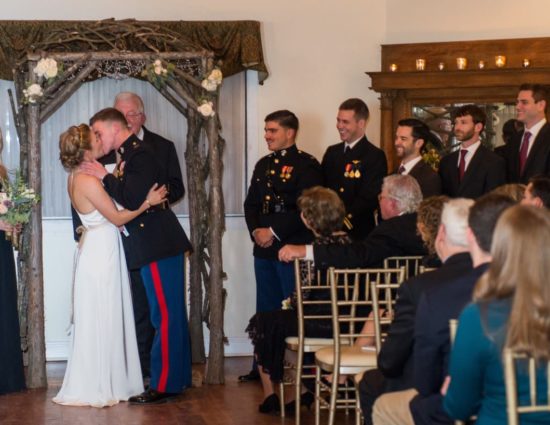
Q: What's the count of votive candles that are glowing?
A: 7